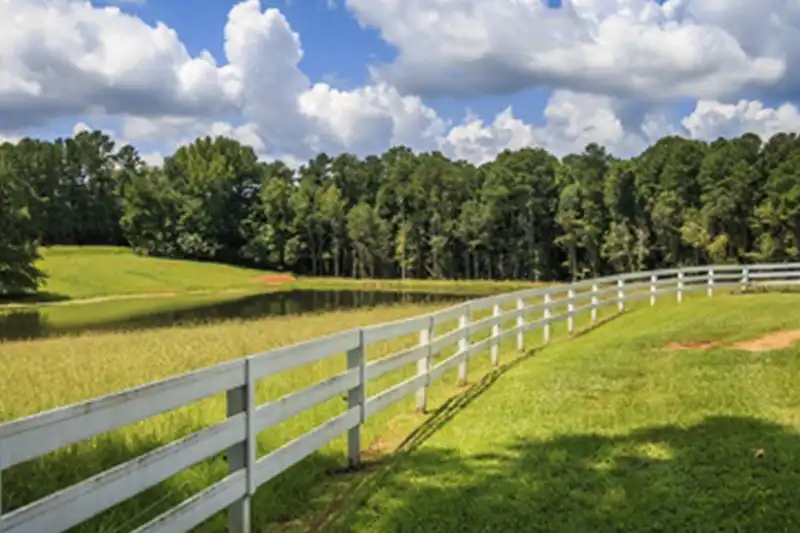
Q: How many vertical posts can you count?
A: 14